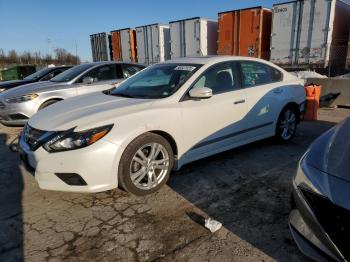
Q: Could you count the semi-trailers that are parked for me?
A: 6